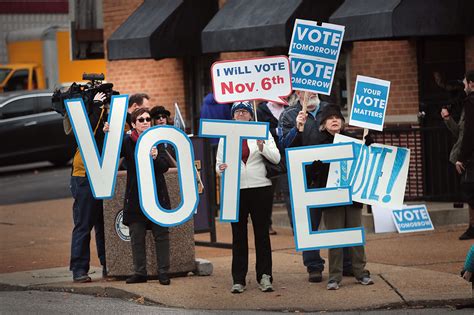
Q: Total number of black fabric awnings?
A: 3